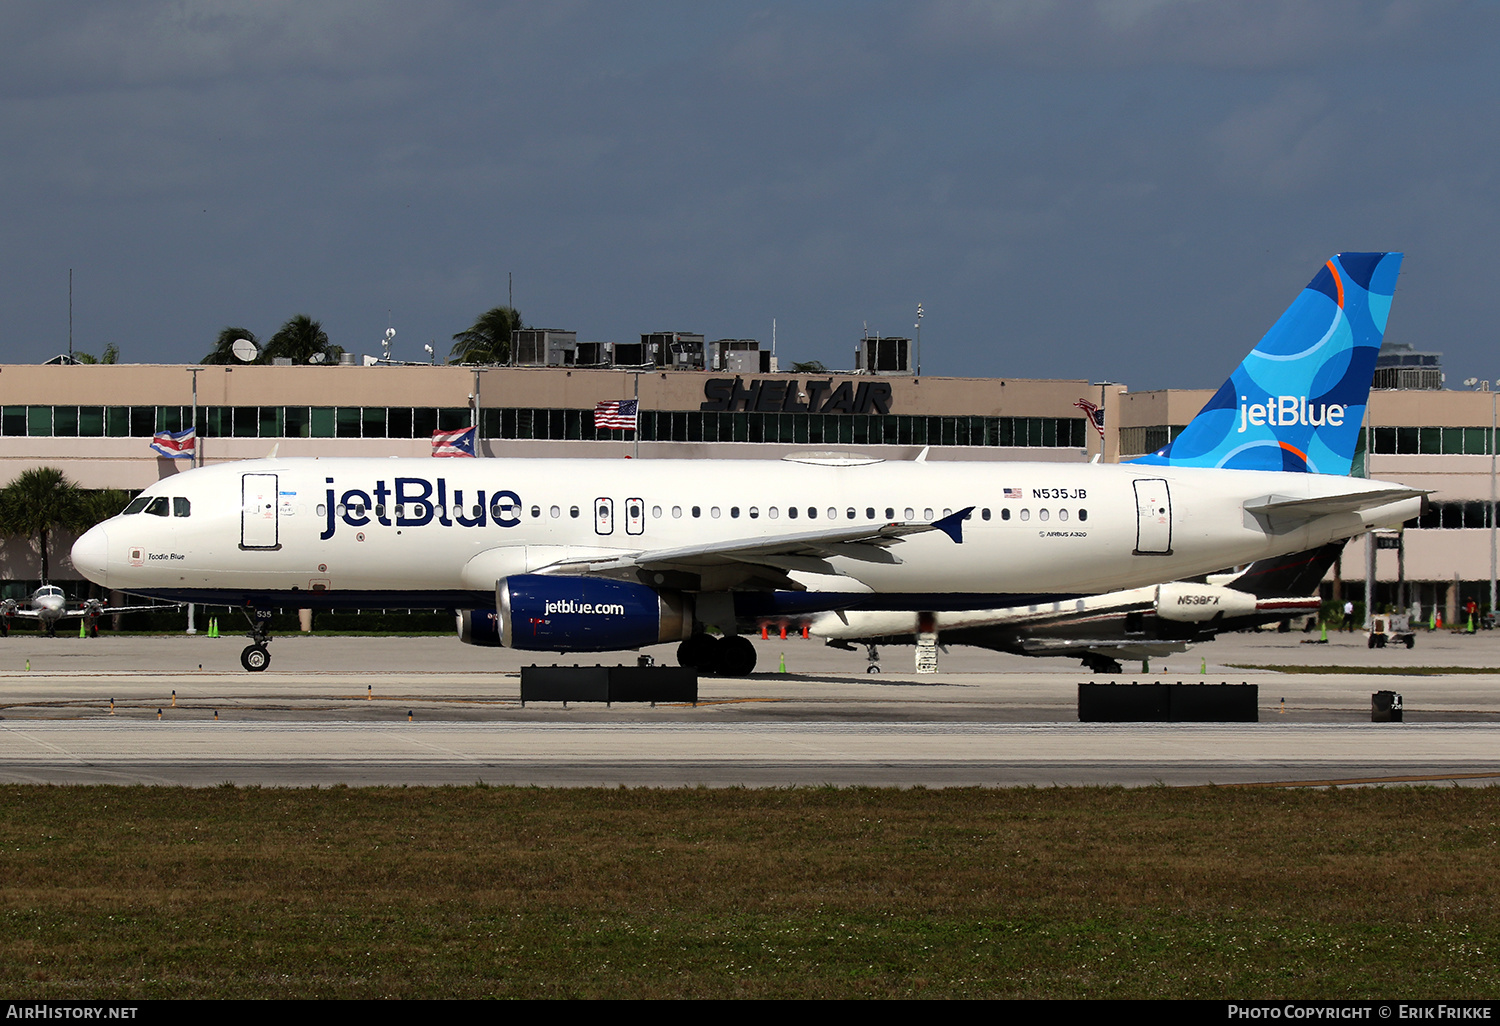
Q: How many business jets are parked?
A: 1